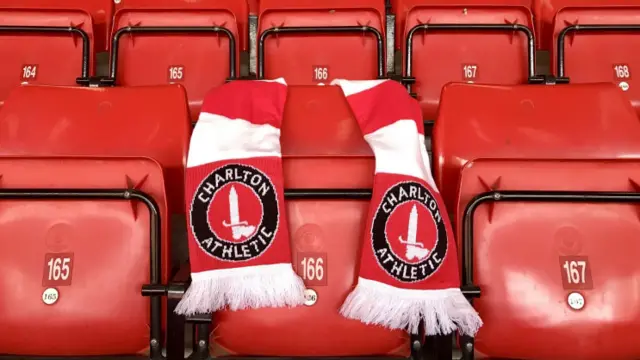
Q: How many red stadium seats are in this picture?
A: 8